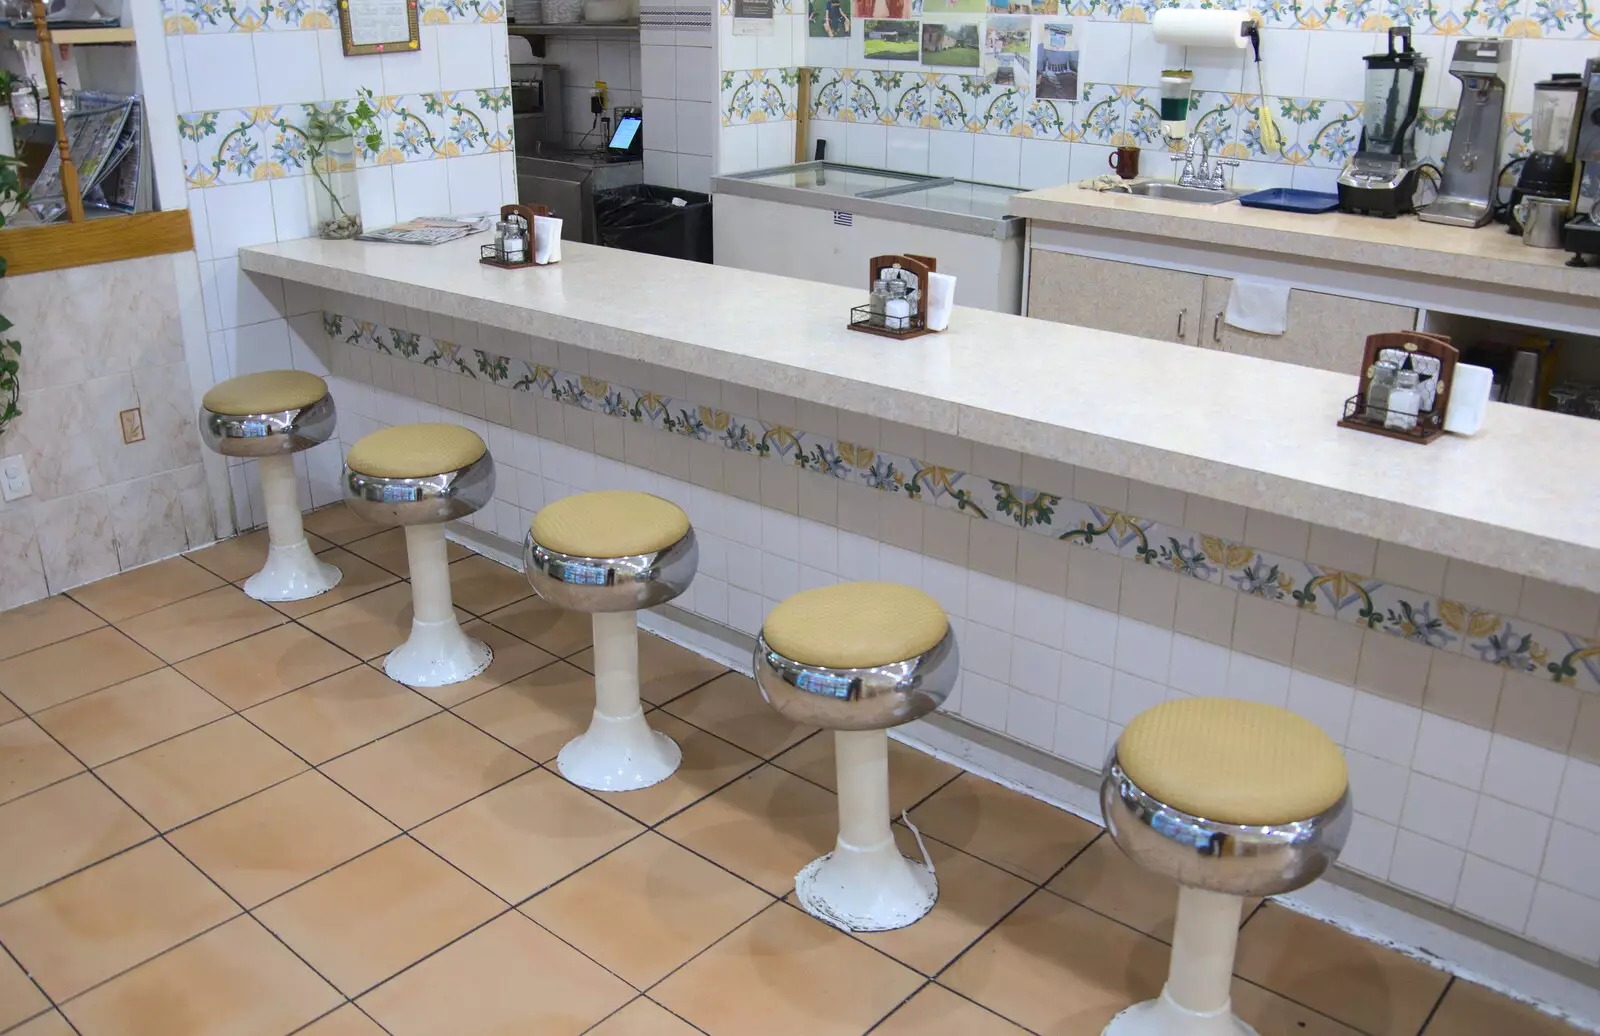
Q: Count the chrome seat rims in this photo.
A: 5